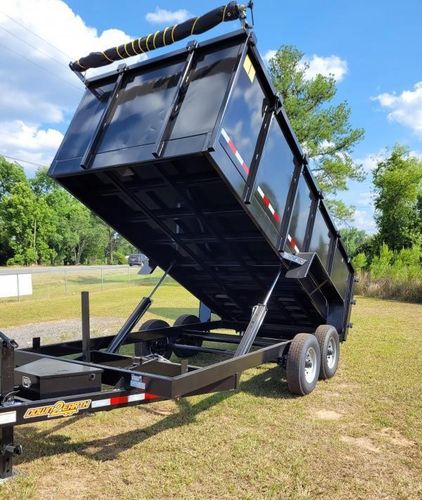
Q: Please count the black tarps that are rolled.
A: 1